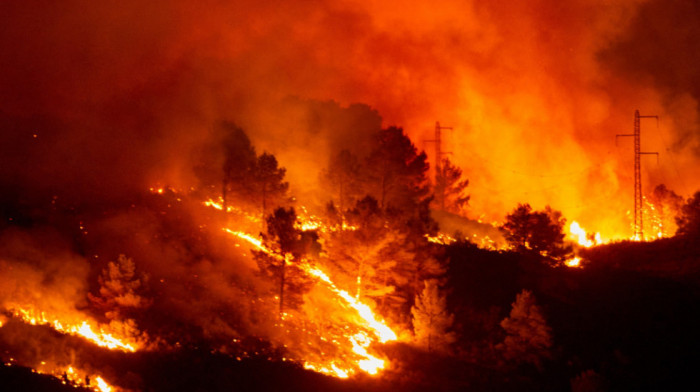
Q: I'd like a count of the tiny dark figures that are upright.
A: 2